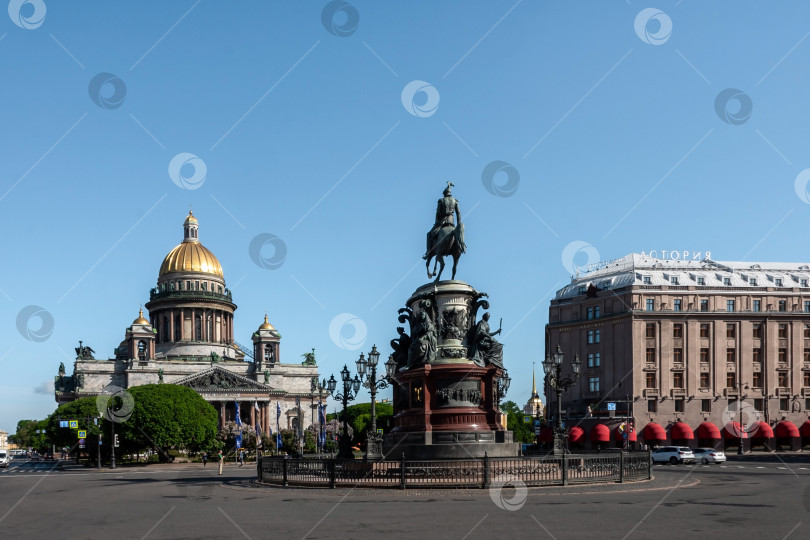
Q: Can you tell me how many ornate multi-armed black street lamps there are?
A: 4